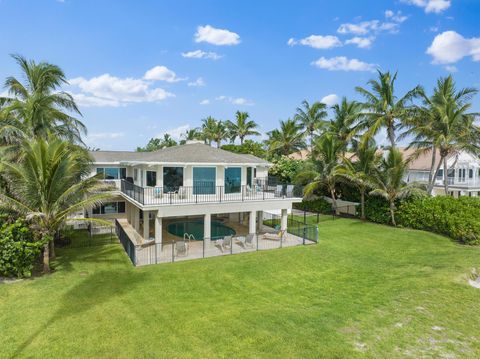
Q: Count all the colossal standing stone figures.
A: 0